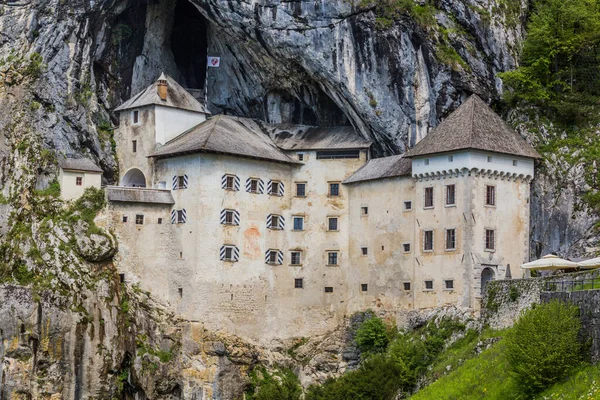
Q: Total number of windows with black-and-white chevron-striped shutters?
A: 9